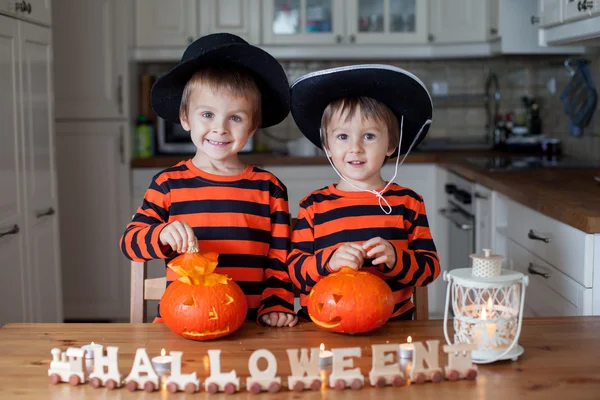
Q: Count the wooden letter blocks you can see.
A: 9